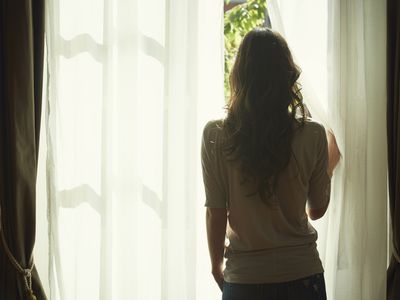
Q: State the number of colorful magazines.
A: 0